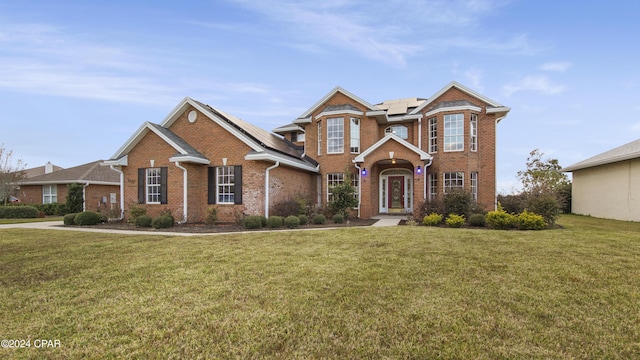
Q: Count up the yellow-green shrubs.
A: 4